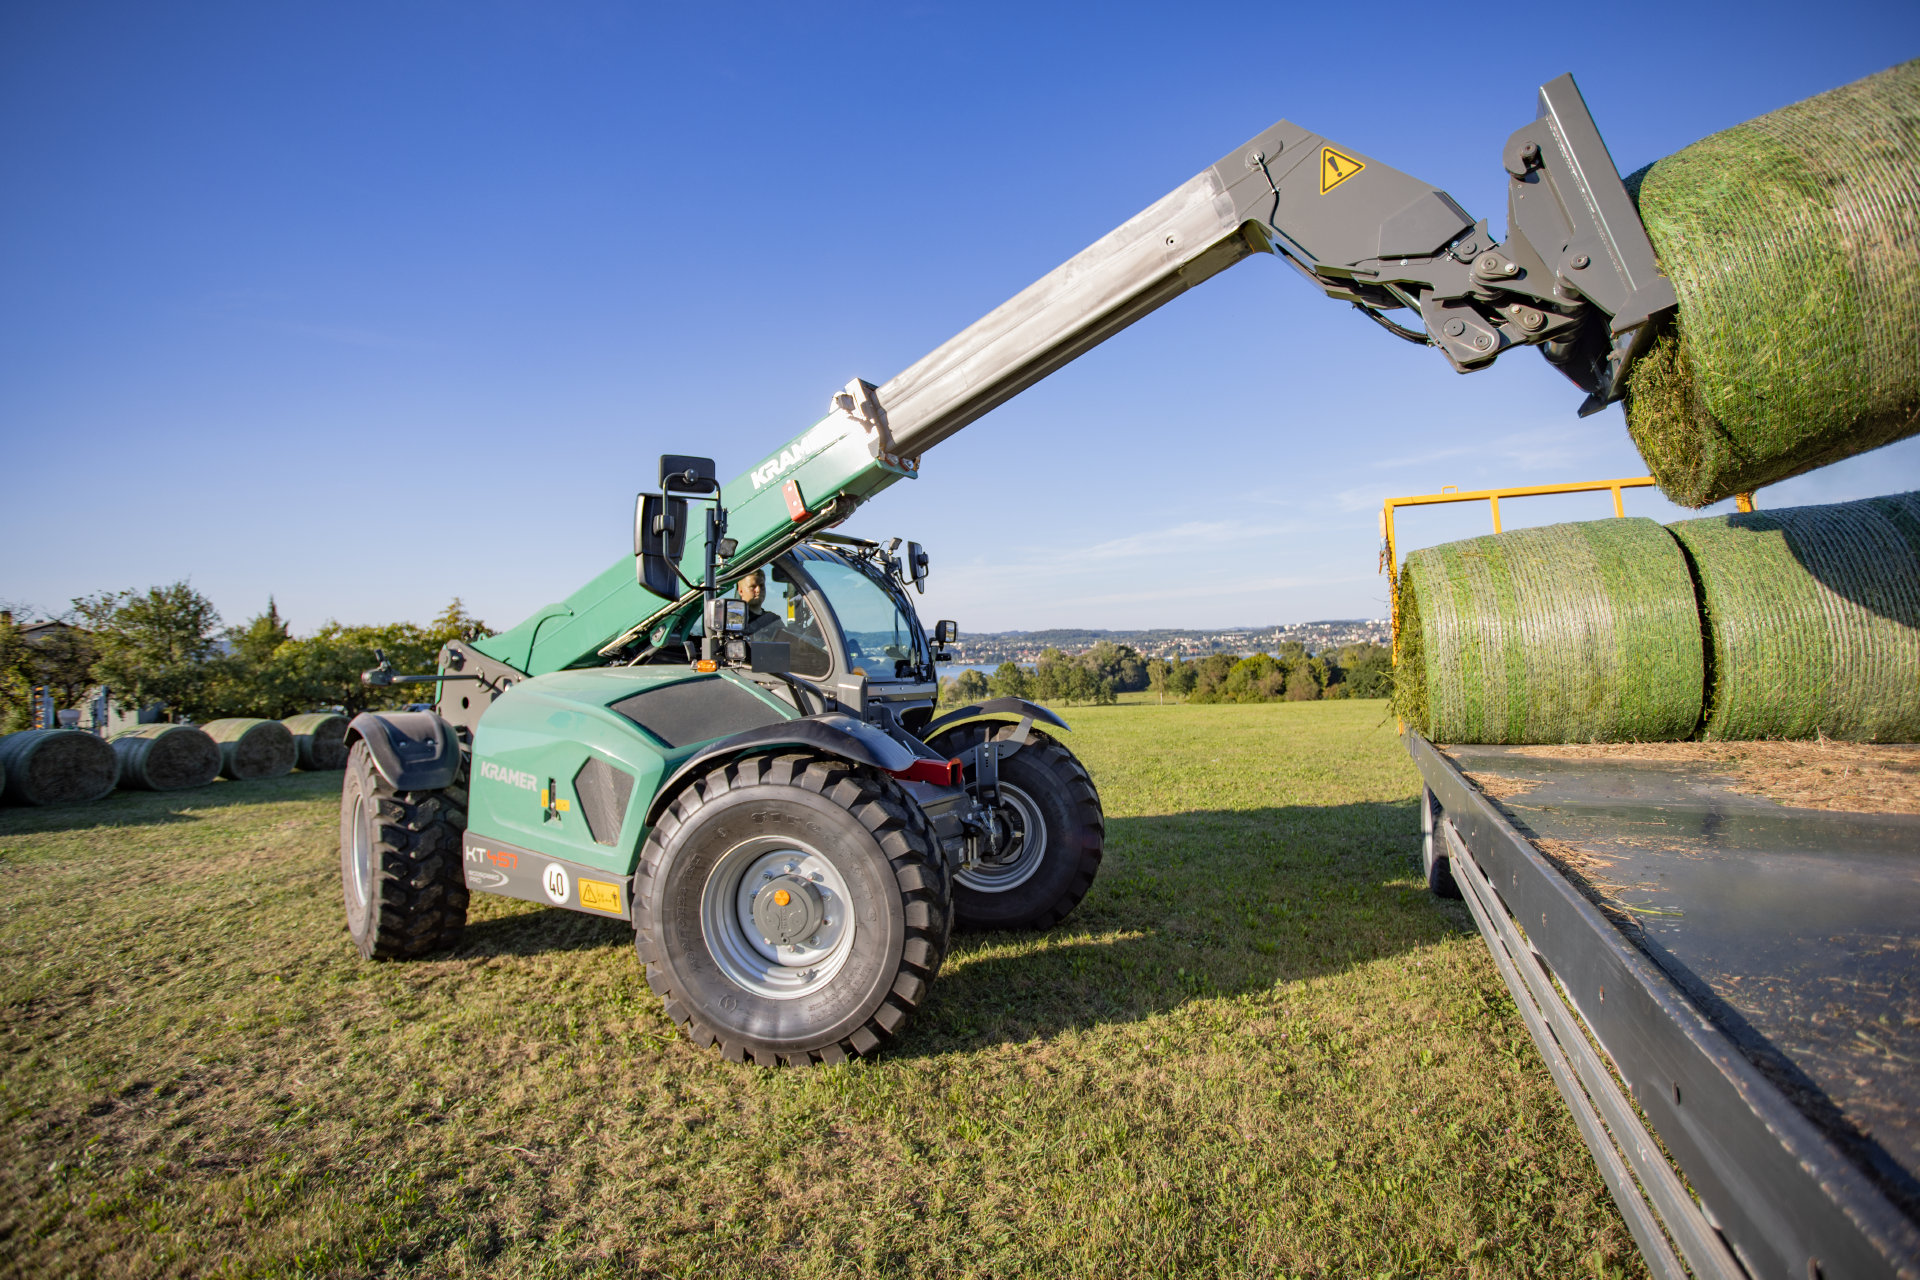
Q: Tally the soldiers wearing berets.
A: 0